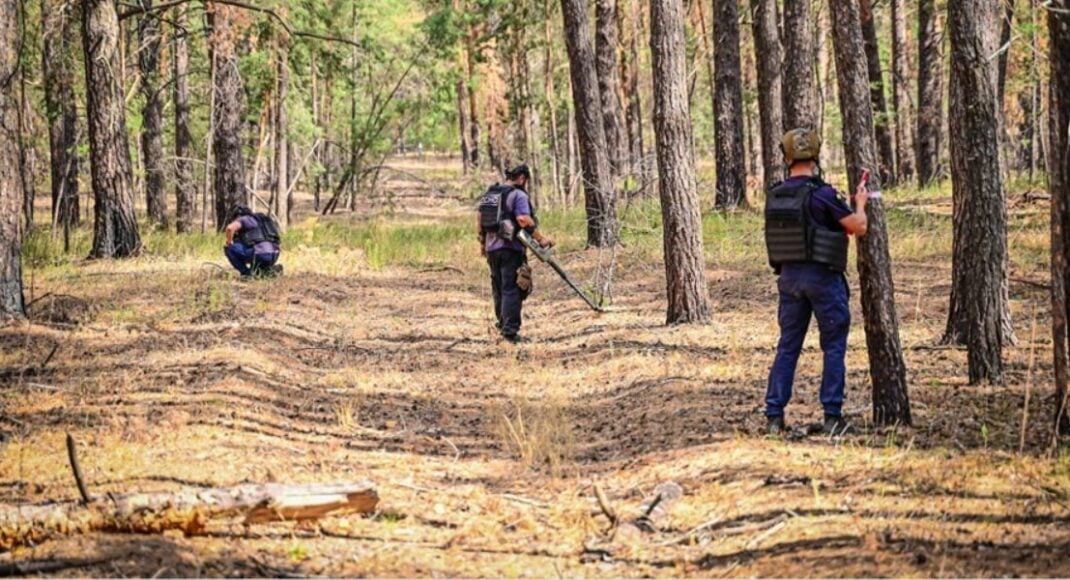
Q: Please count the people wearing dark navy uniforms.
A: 3